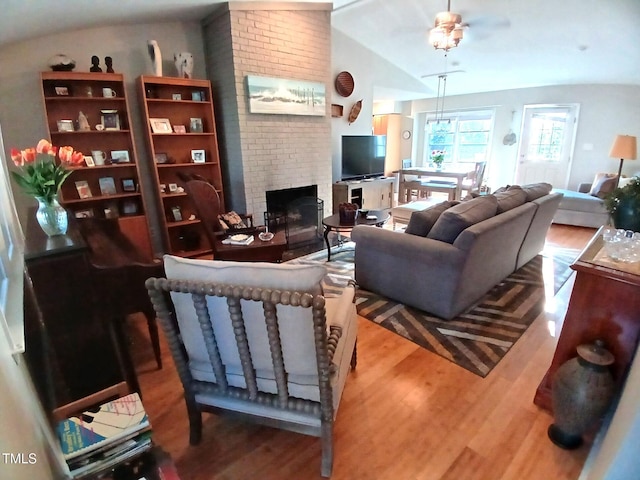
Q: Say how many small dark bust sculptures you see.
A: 2